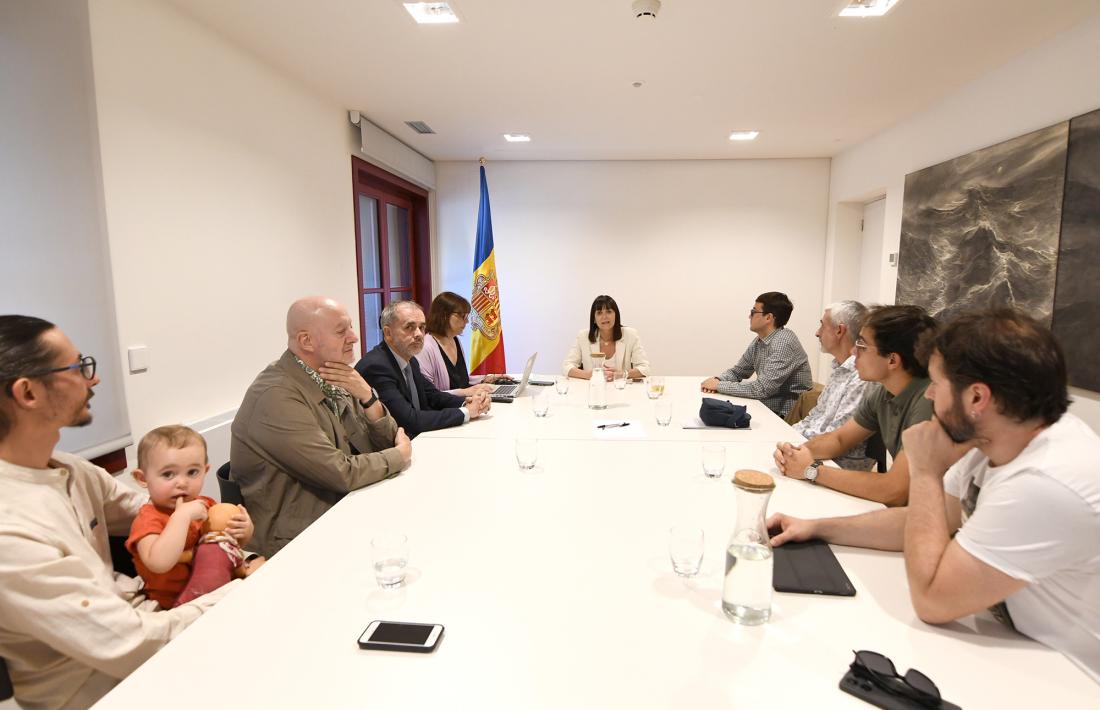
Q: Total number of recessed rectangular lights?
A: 4